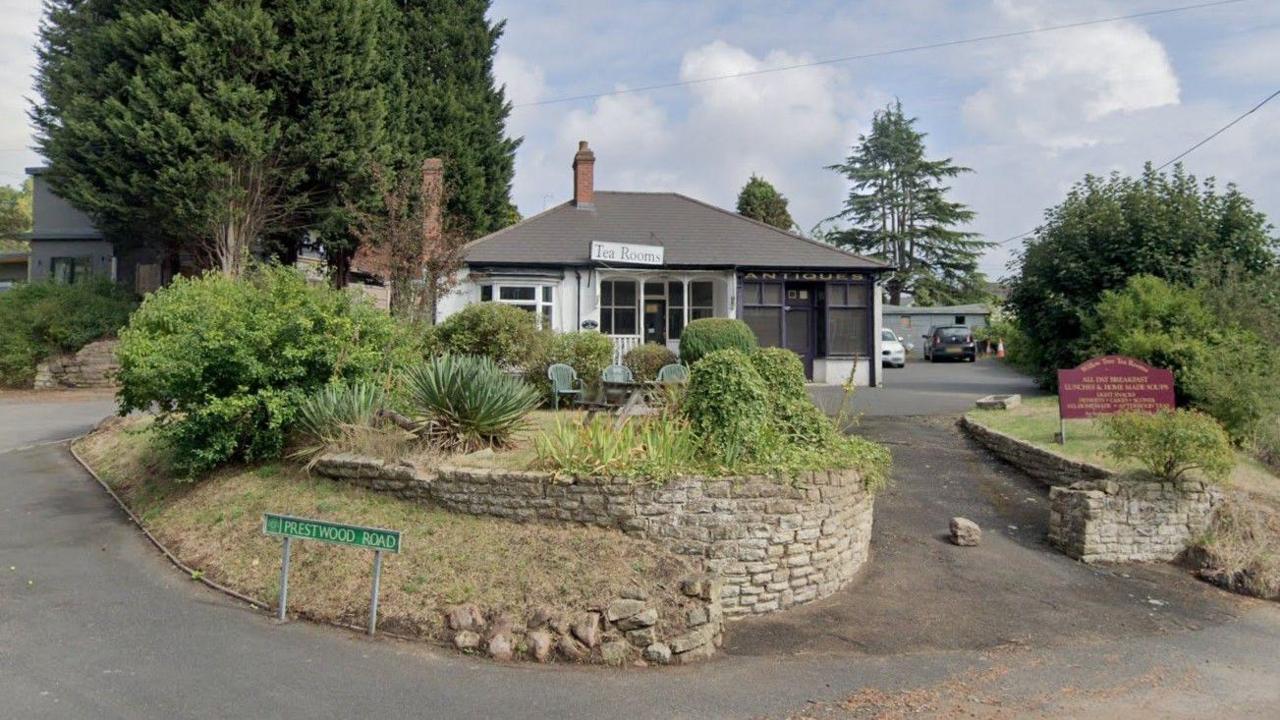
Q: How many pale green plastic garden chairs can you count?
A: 3